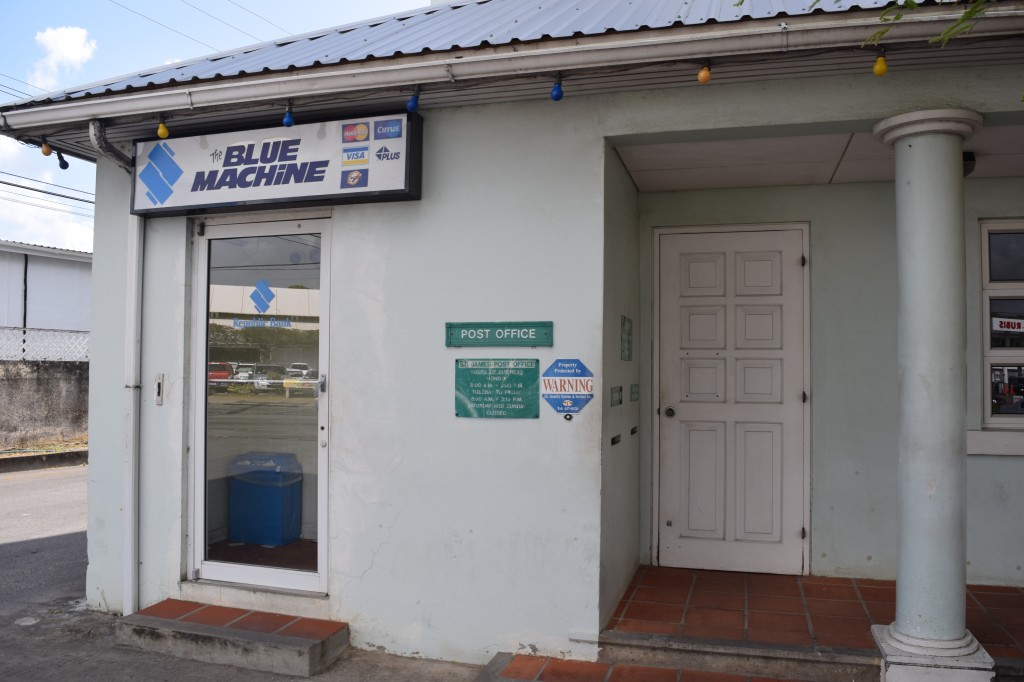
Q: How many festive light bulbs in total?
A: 8